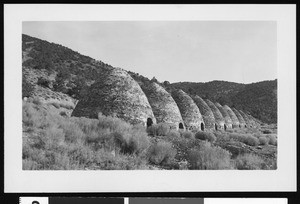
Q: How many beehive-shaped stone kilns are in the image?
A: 10